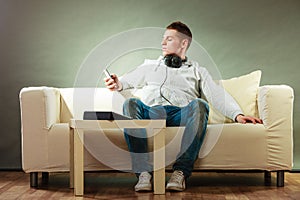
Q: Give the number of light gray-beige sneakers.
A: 2